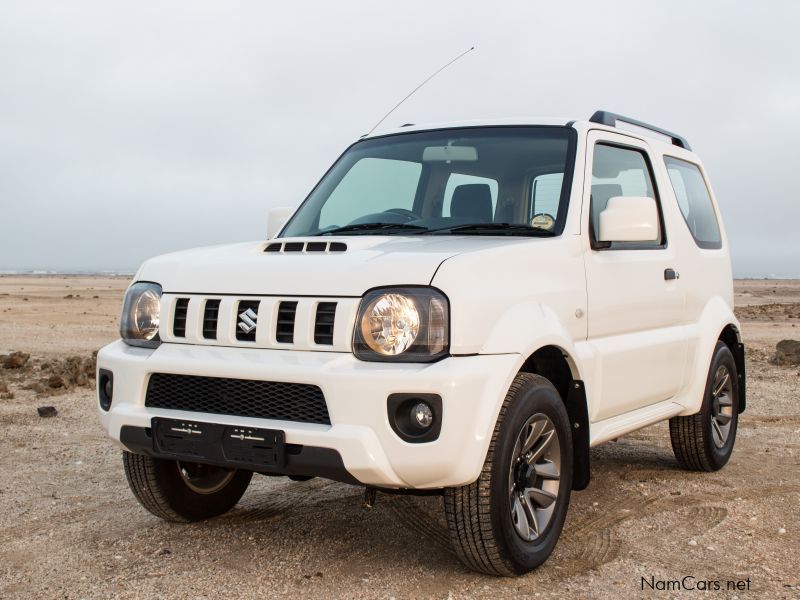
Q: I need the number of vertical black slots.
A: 5